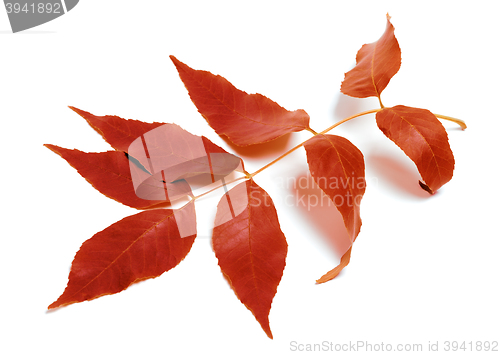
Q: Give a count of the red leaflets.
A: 8